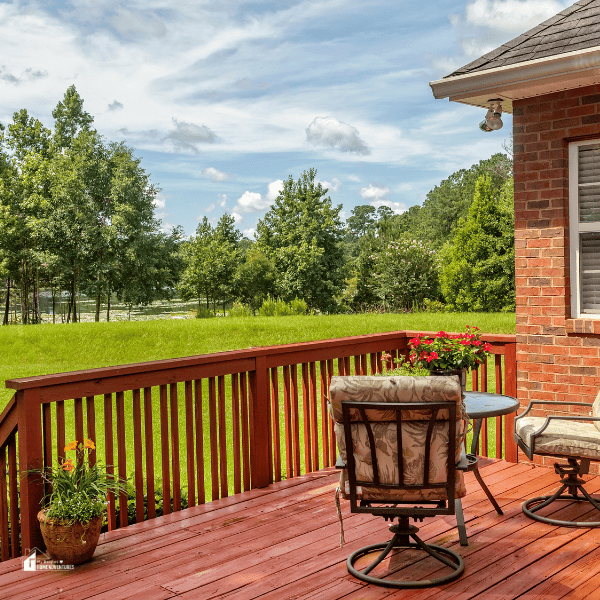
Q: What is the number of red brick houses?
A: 1